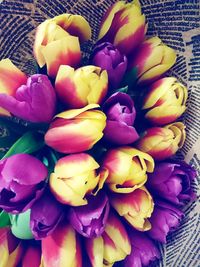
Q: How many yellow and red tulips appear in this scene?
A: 14